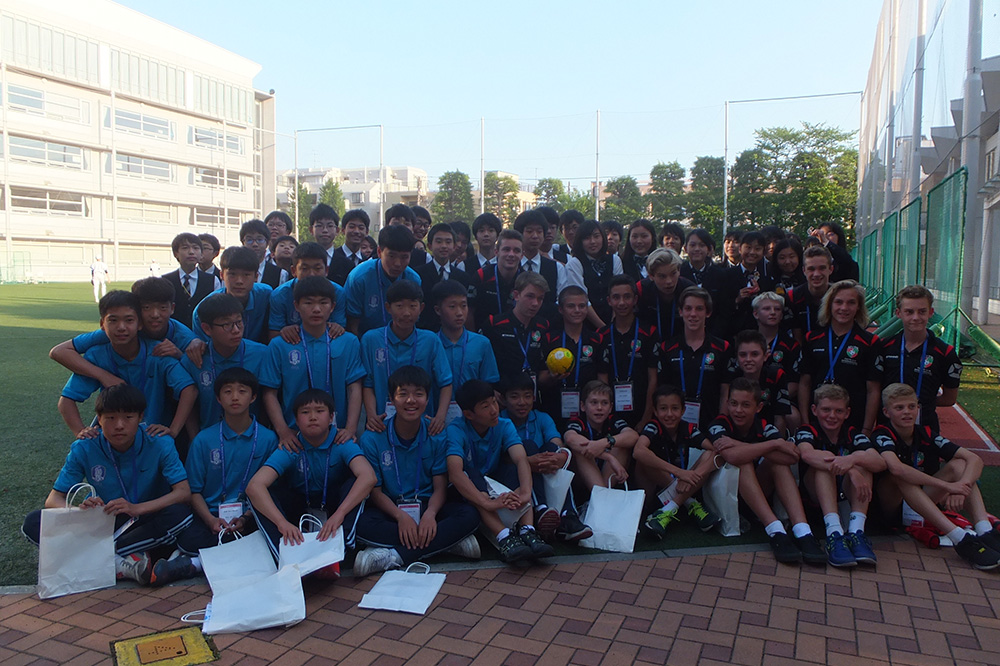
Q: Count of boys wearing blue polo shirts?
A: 15